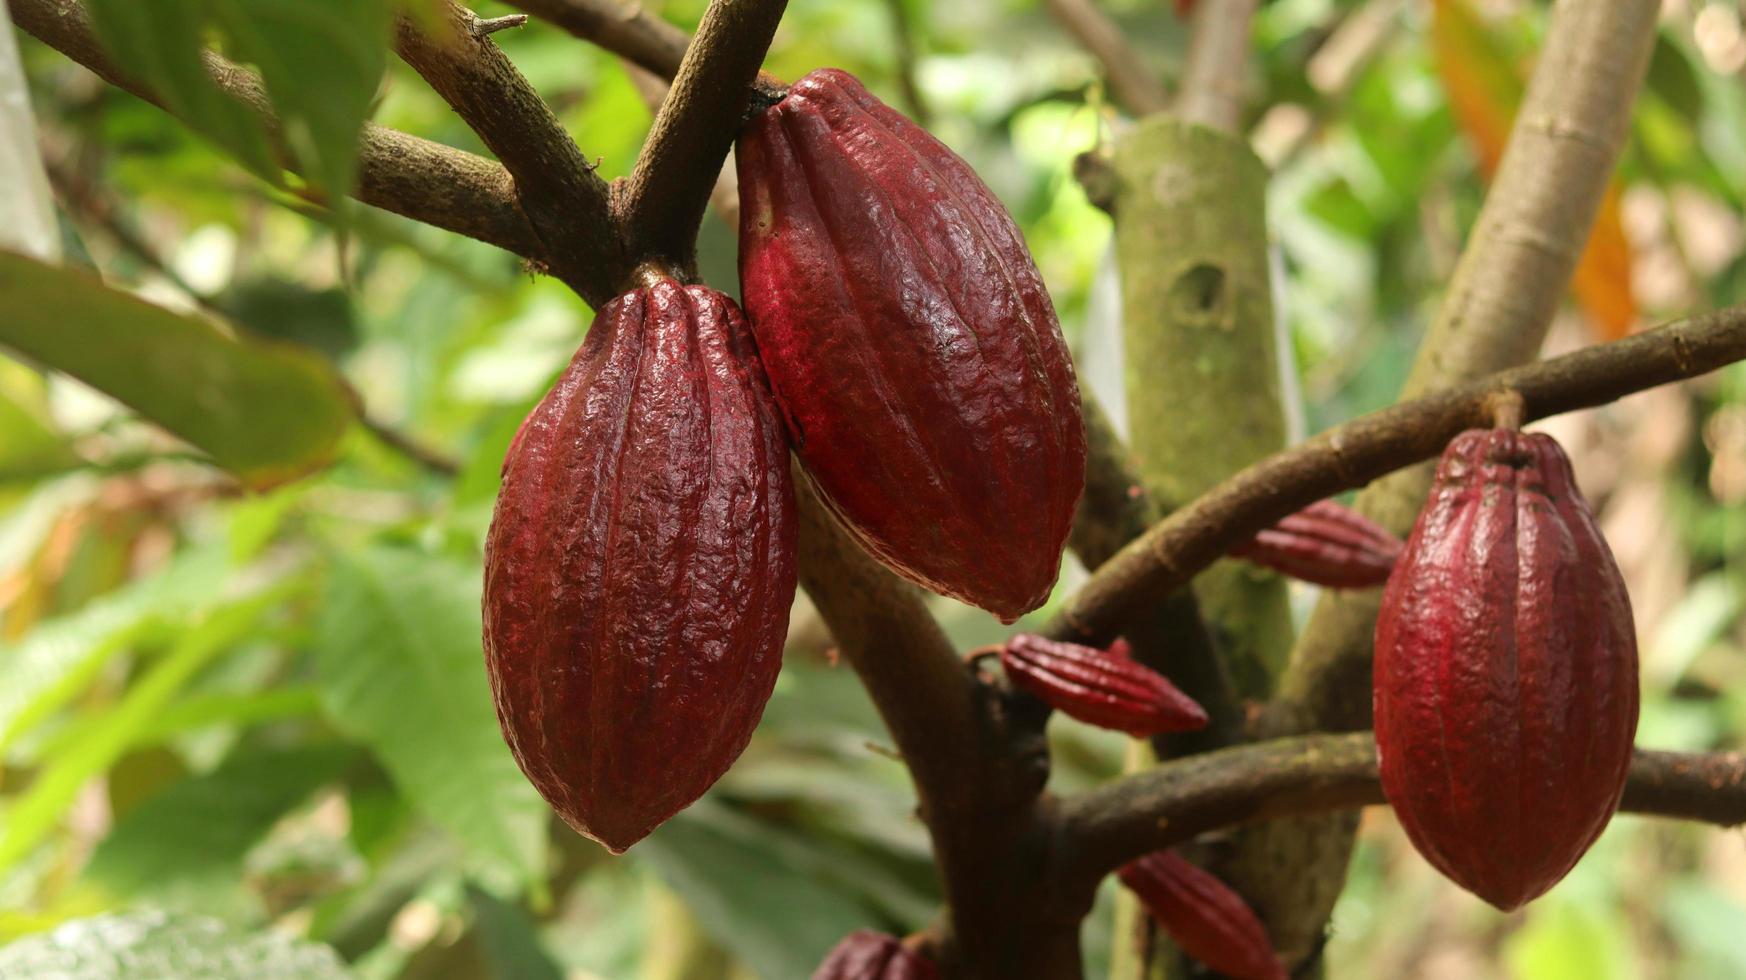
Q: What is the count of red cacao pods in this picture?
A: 7